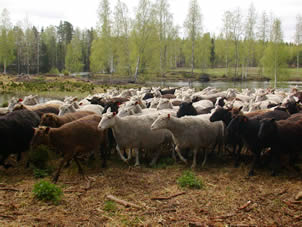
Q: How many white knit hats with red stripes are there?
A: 0